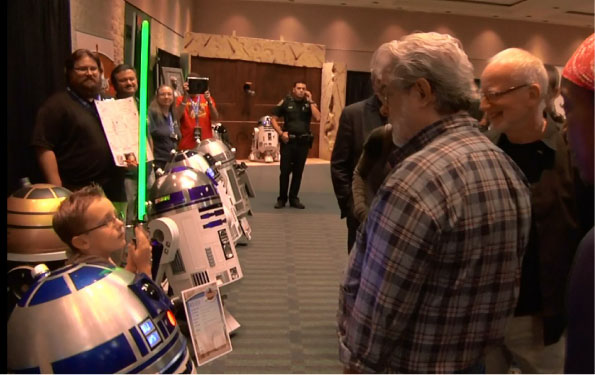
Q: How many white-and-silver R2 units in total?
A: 5